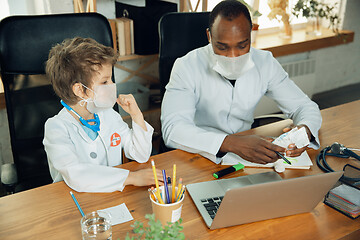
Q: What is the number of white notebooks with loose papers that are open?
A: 1